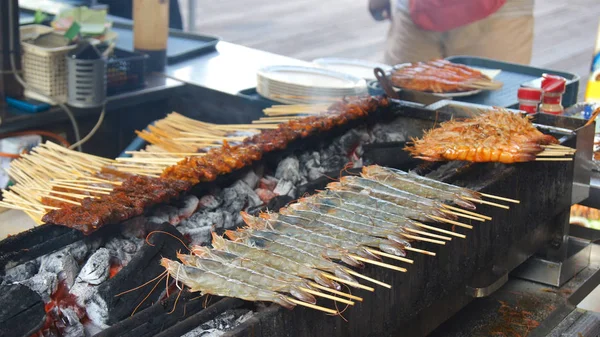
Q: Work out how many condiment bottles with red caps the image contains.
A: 2